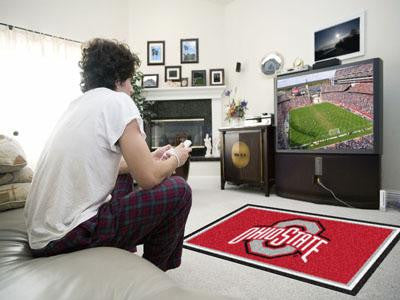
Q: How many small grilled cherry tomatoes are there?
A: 0